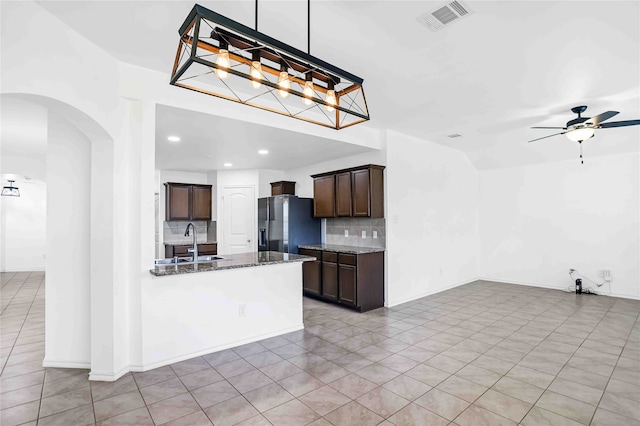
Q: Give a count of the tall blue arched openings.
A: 0